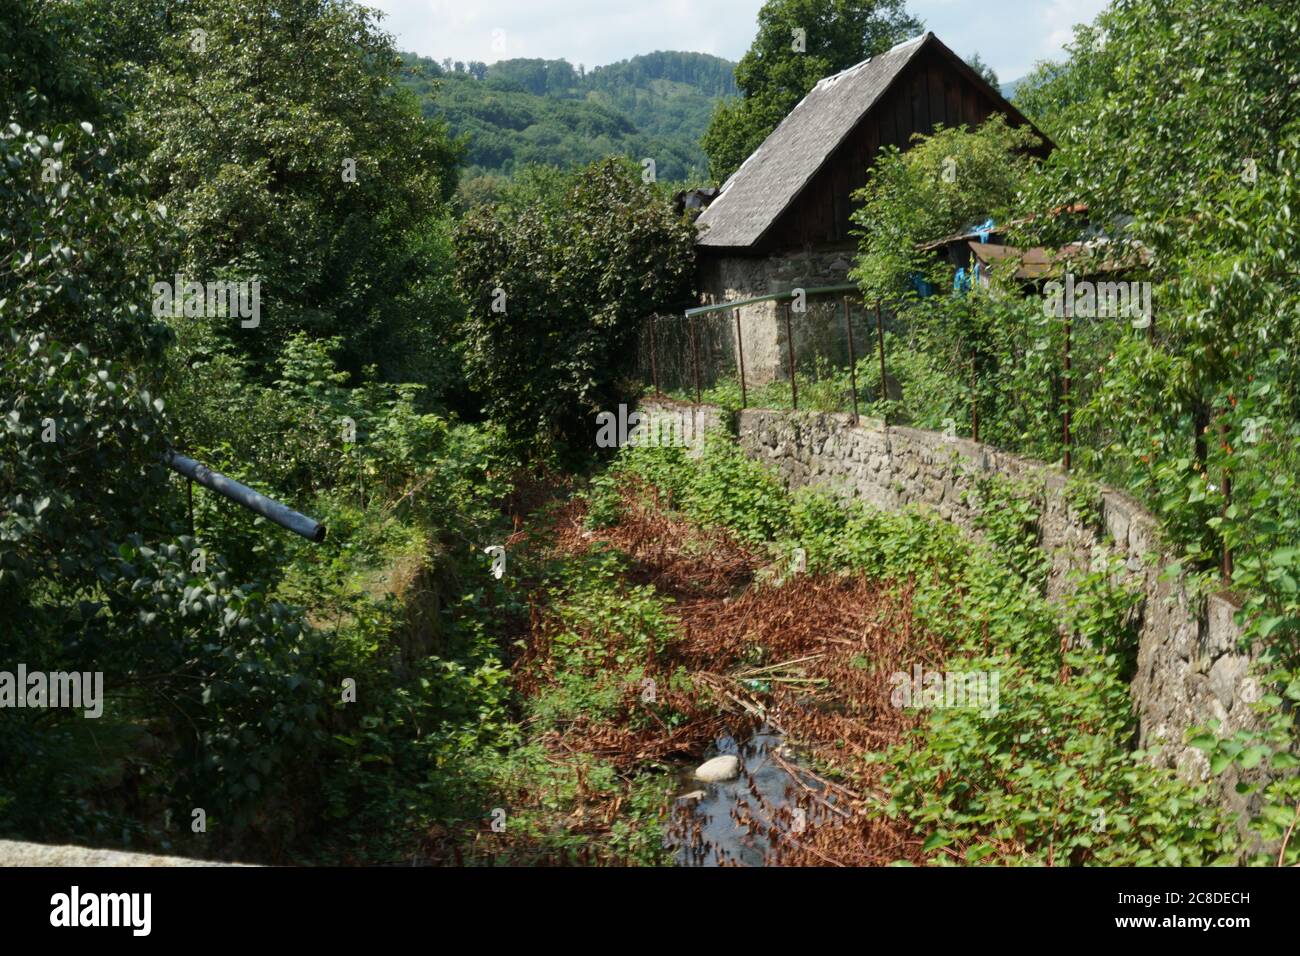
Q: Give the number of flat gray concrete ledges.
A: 1